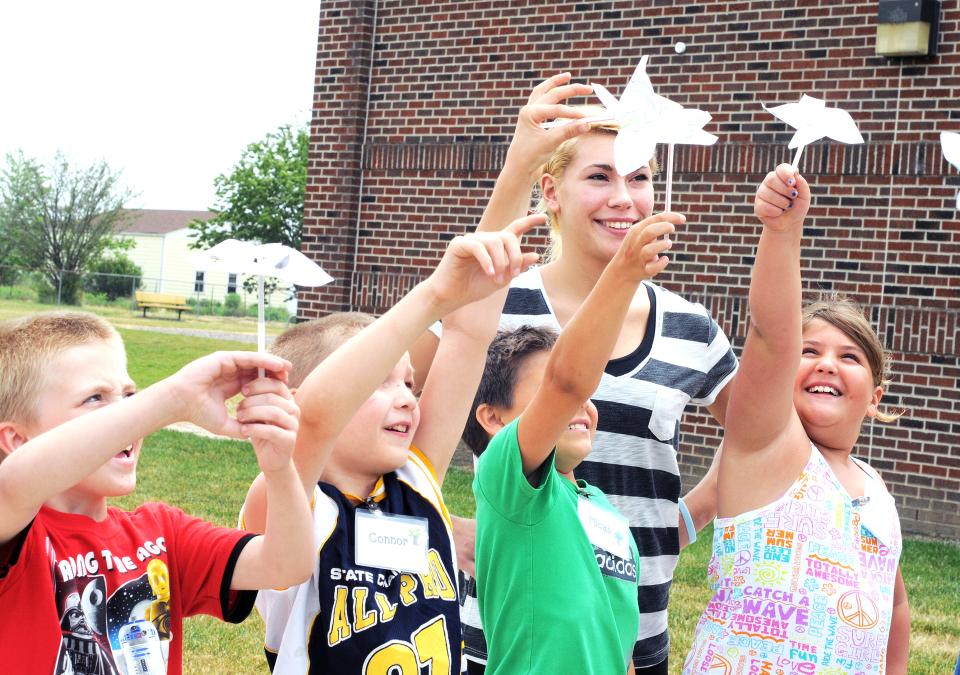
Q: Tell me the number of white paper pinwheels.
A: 5